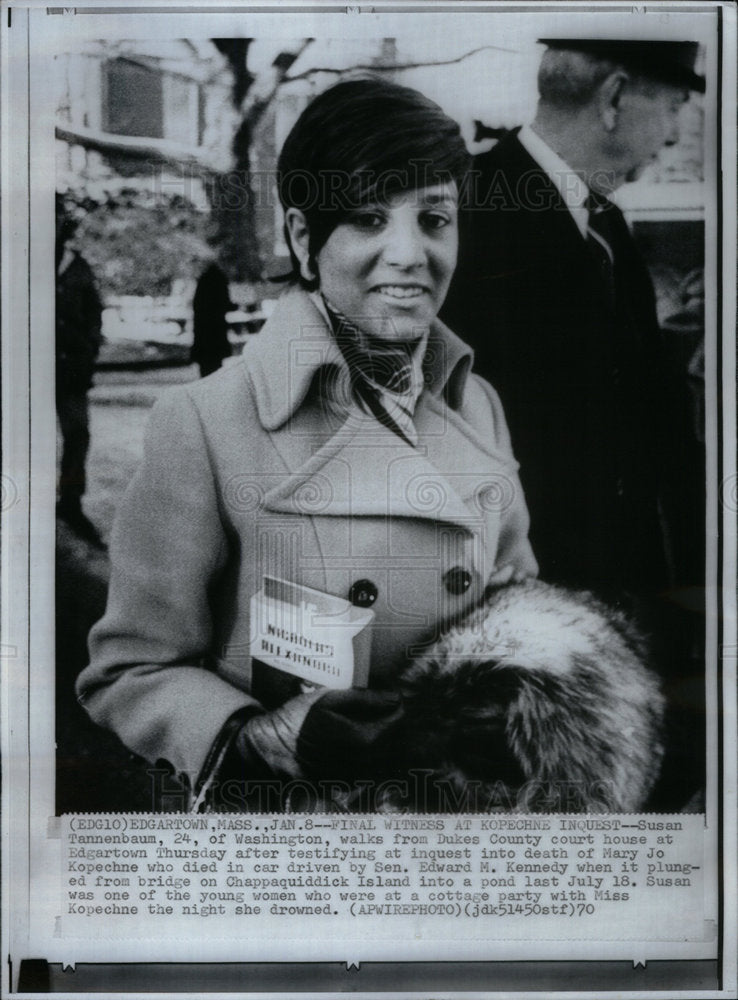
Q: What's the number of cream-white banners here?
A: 0